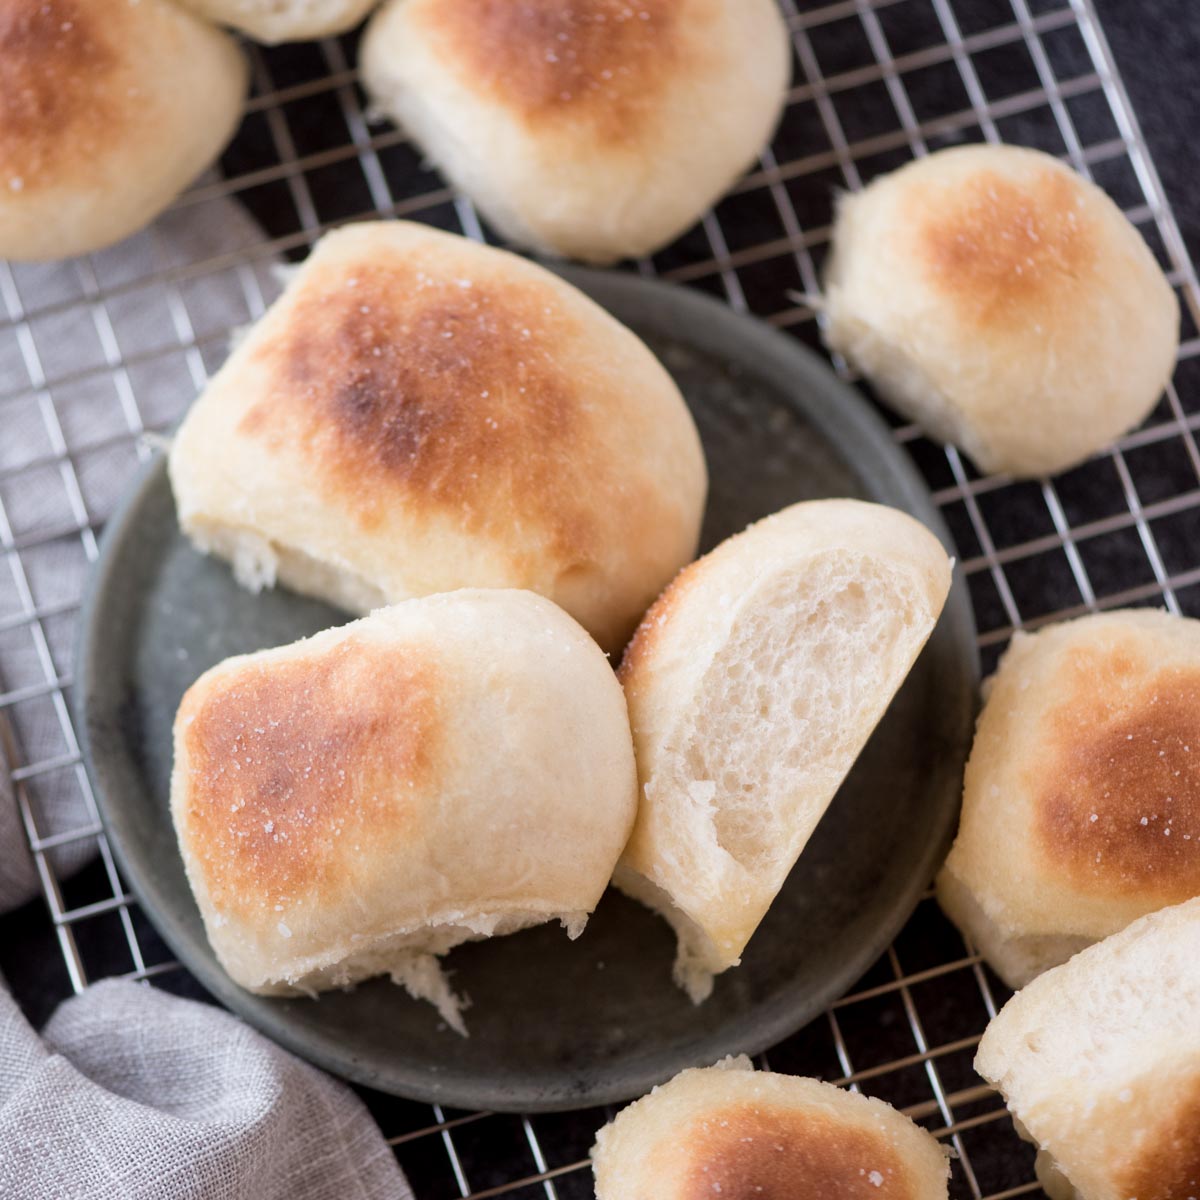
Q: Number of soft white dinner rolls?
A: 10